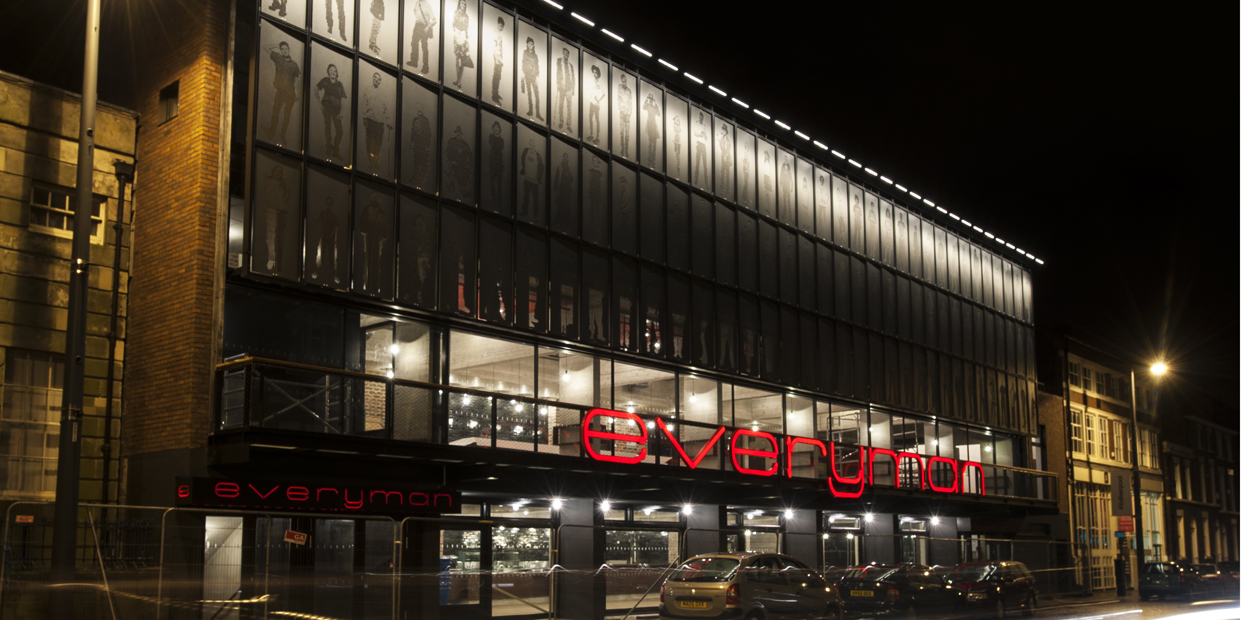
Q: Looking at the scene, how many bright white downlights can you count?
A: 6